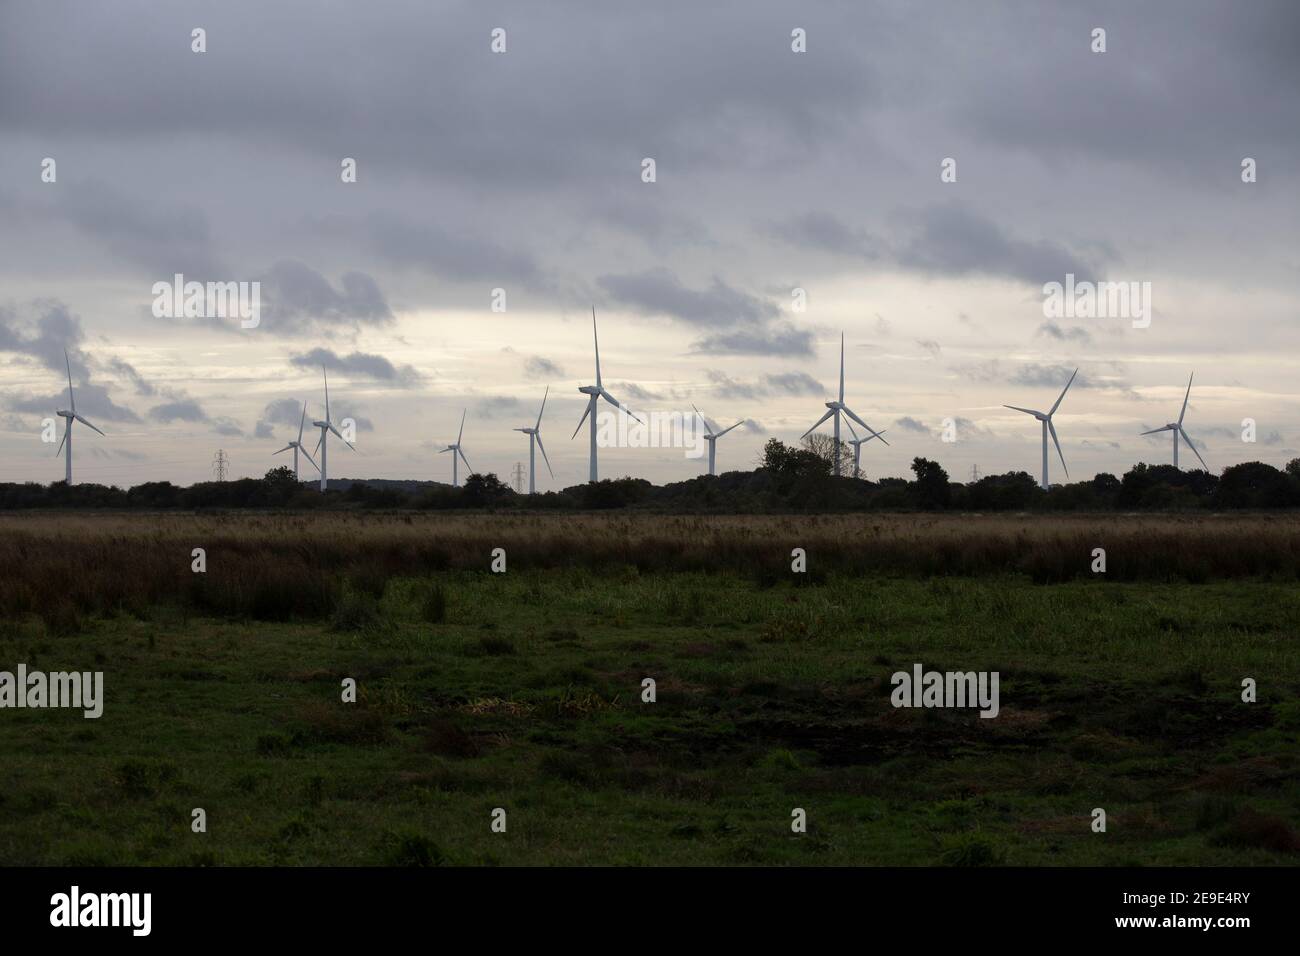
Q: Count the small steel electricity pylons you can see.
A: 3